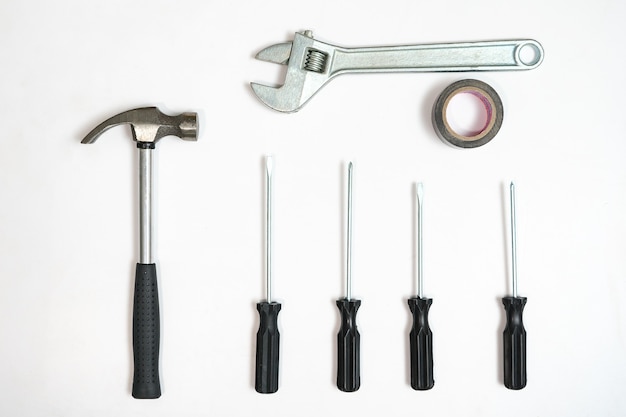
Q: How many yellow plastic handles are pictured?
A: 0